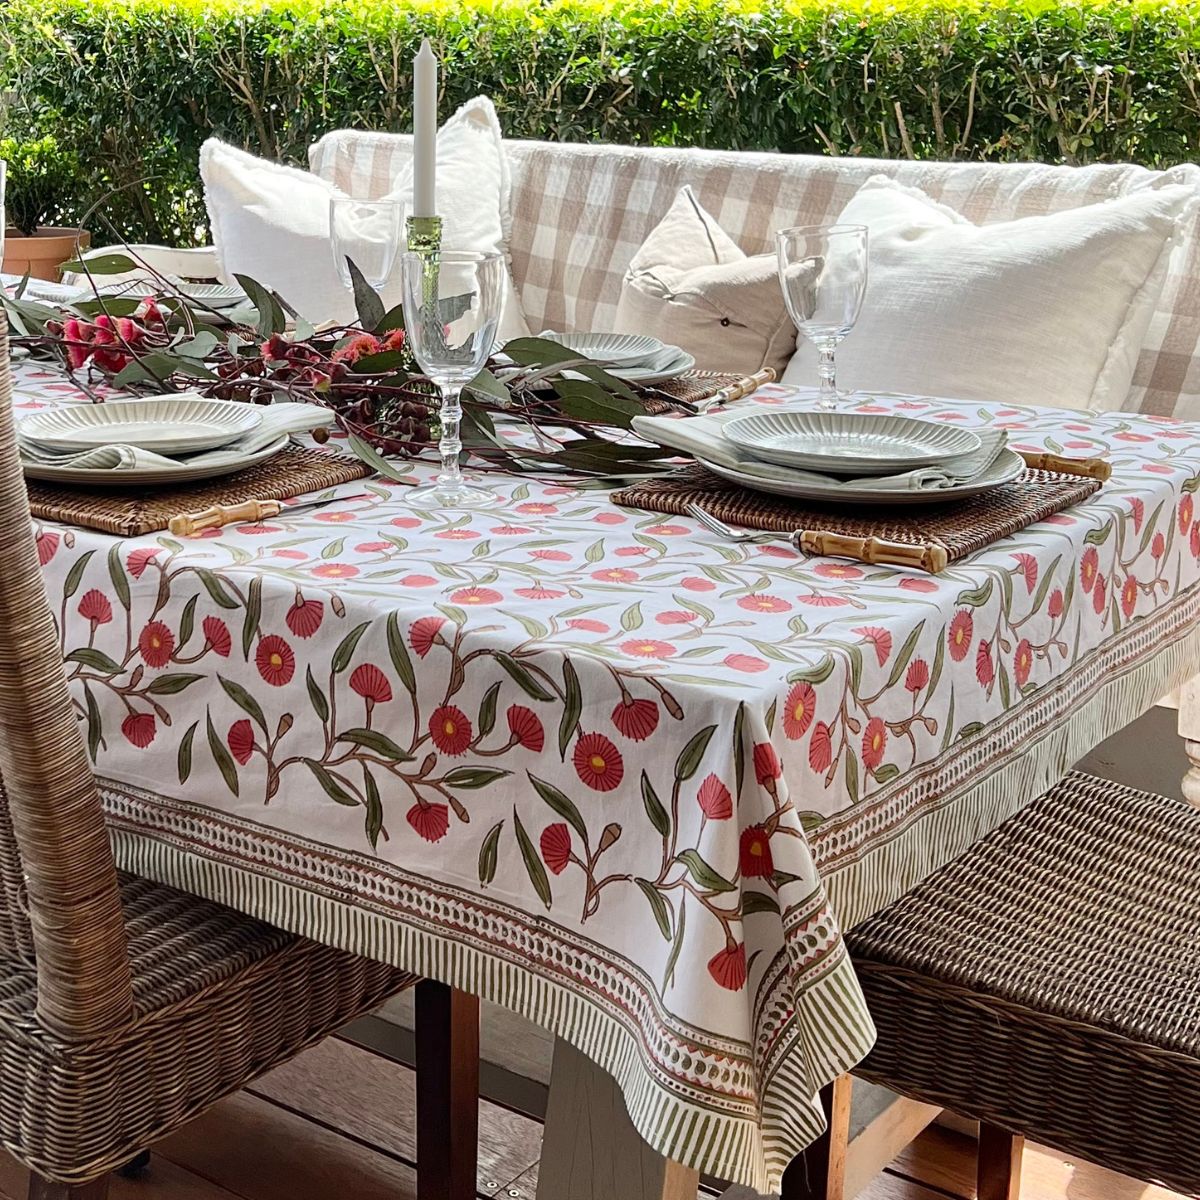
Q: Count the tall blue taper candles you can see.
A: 0